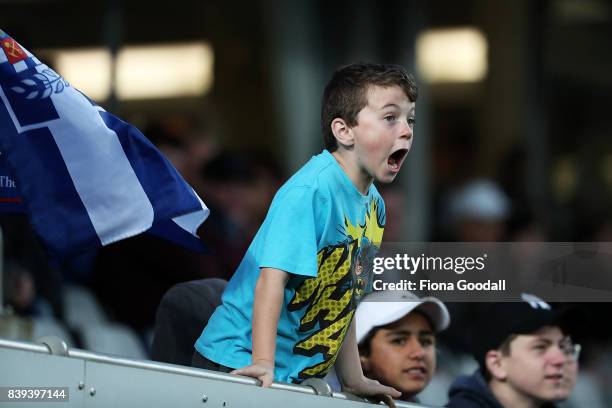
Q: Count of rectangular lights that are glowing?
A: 3